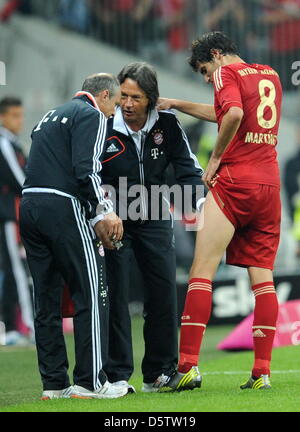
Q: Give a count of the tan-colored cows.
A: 0